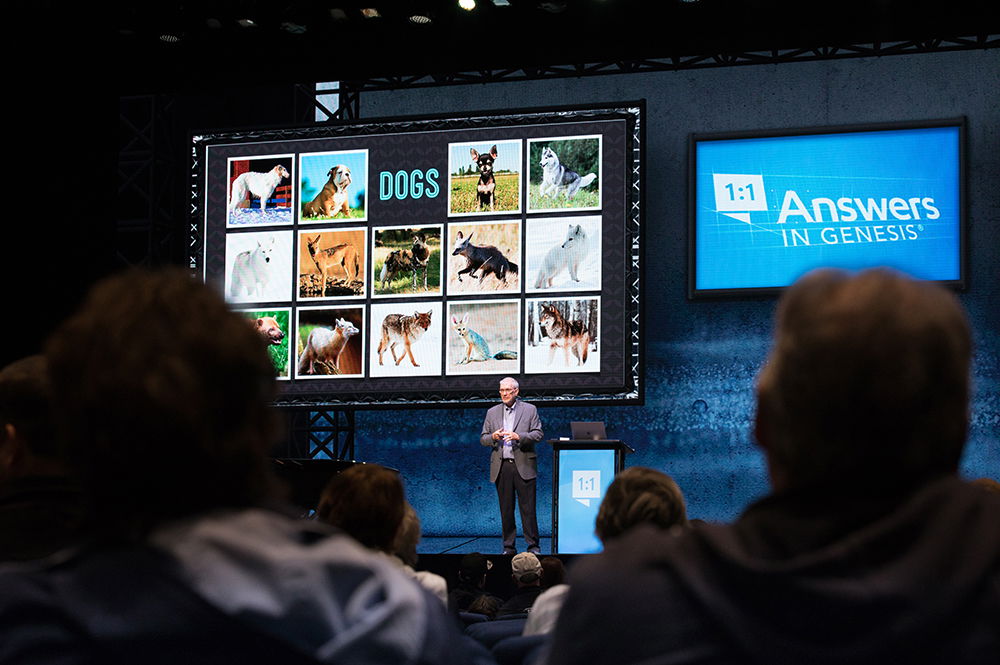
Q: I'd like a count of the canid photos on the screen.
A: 14